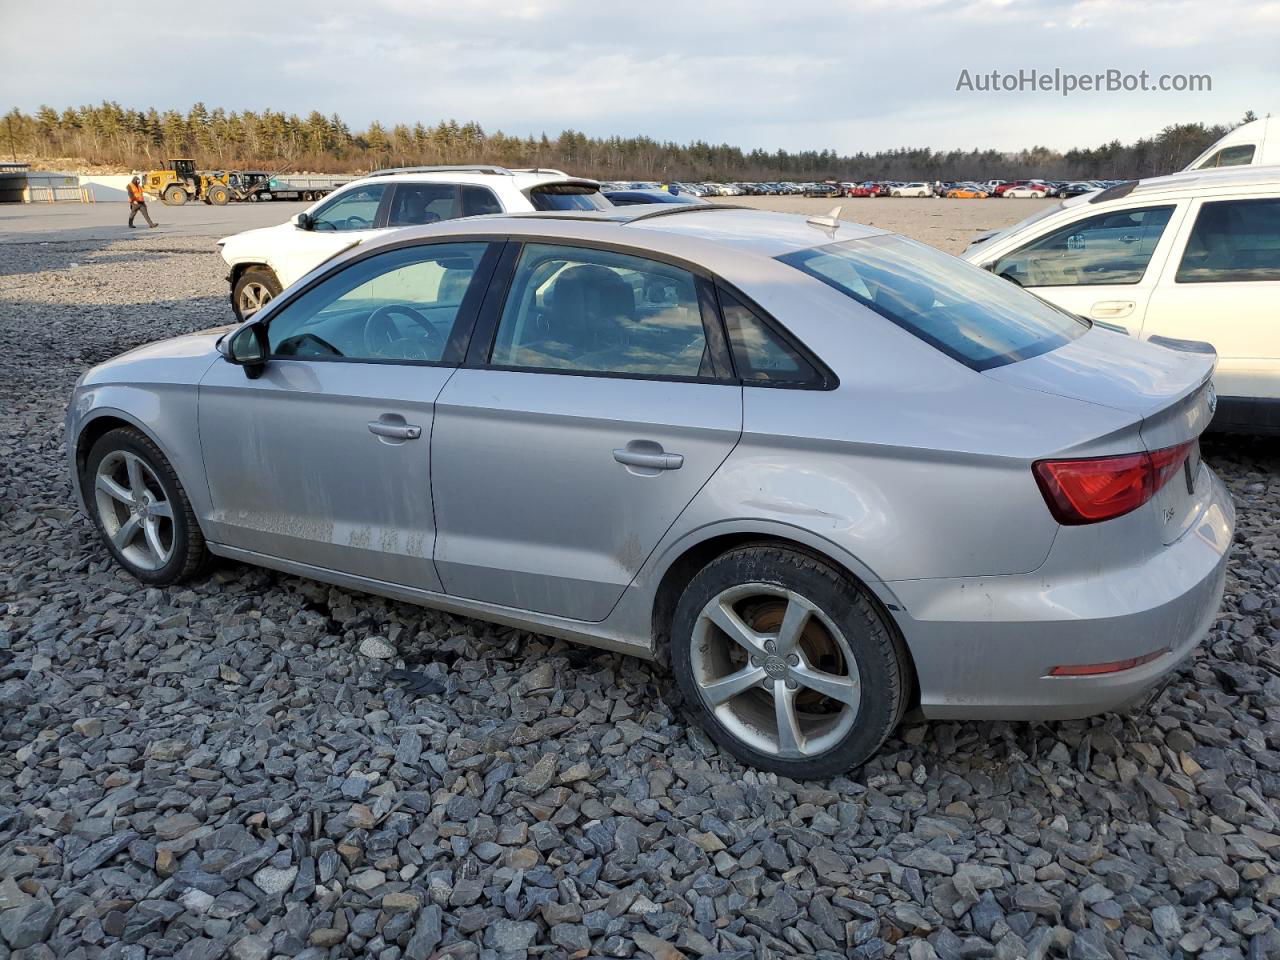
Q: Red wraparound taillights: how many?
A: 1